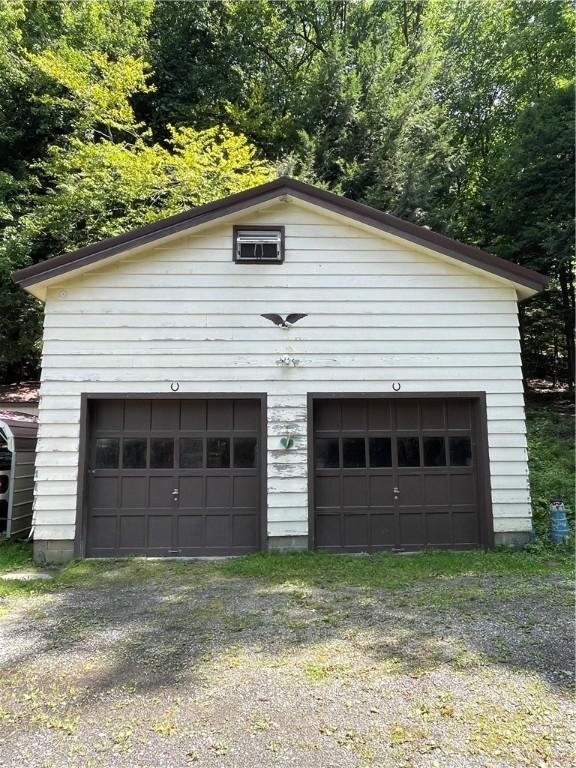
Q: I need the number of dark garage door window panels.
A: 12